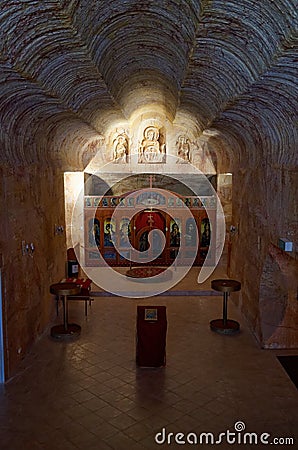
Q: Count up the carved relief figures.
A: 3